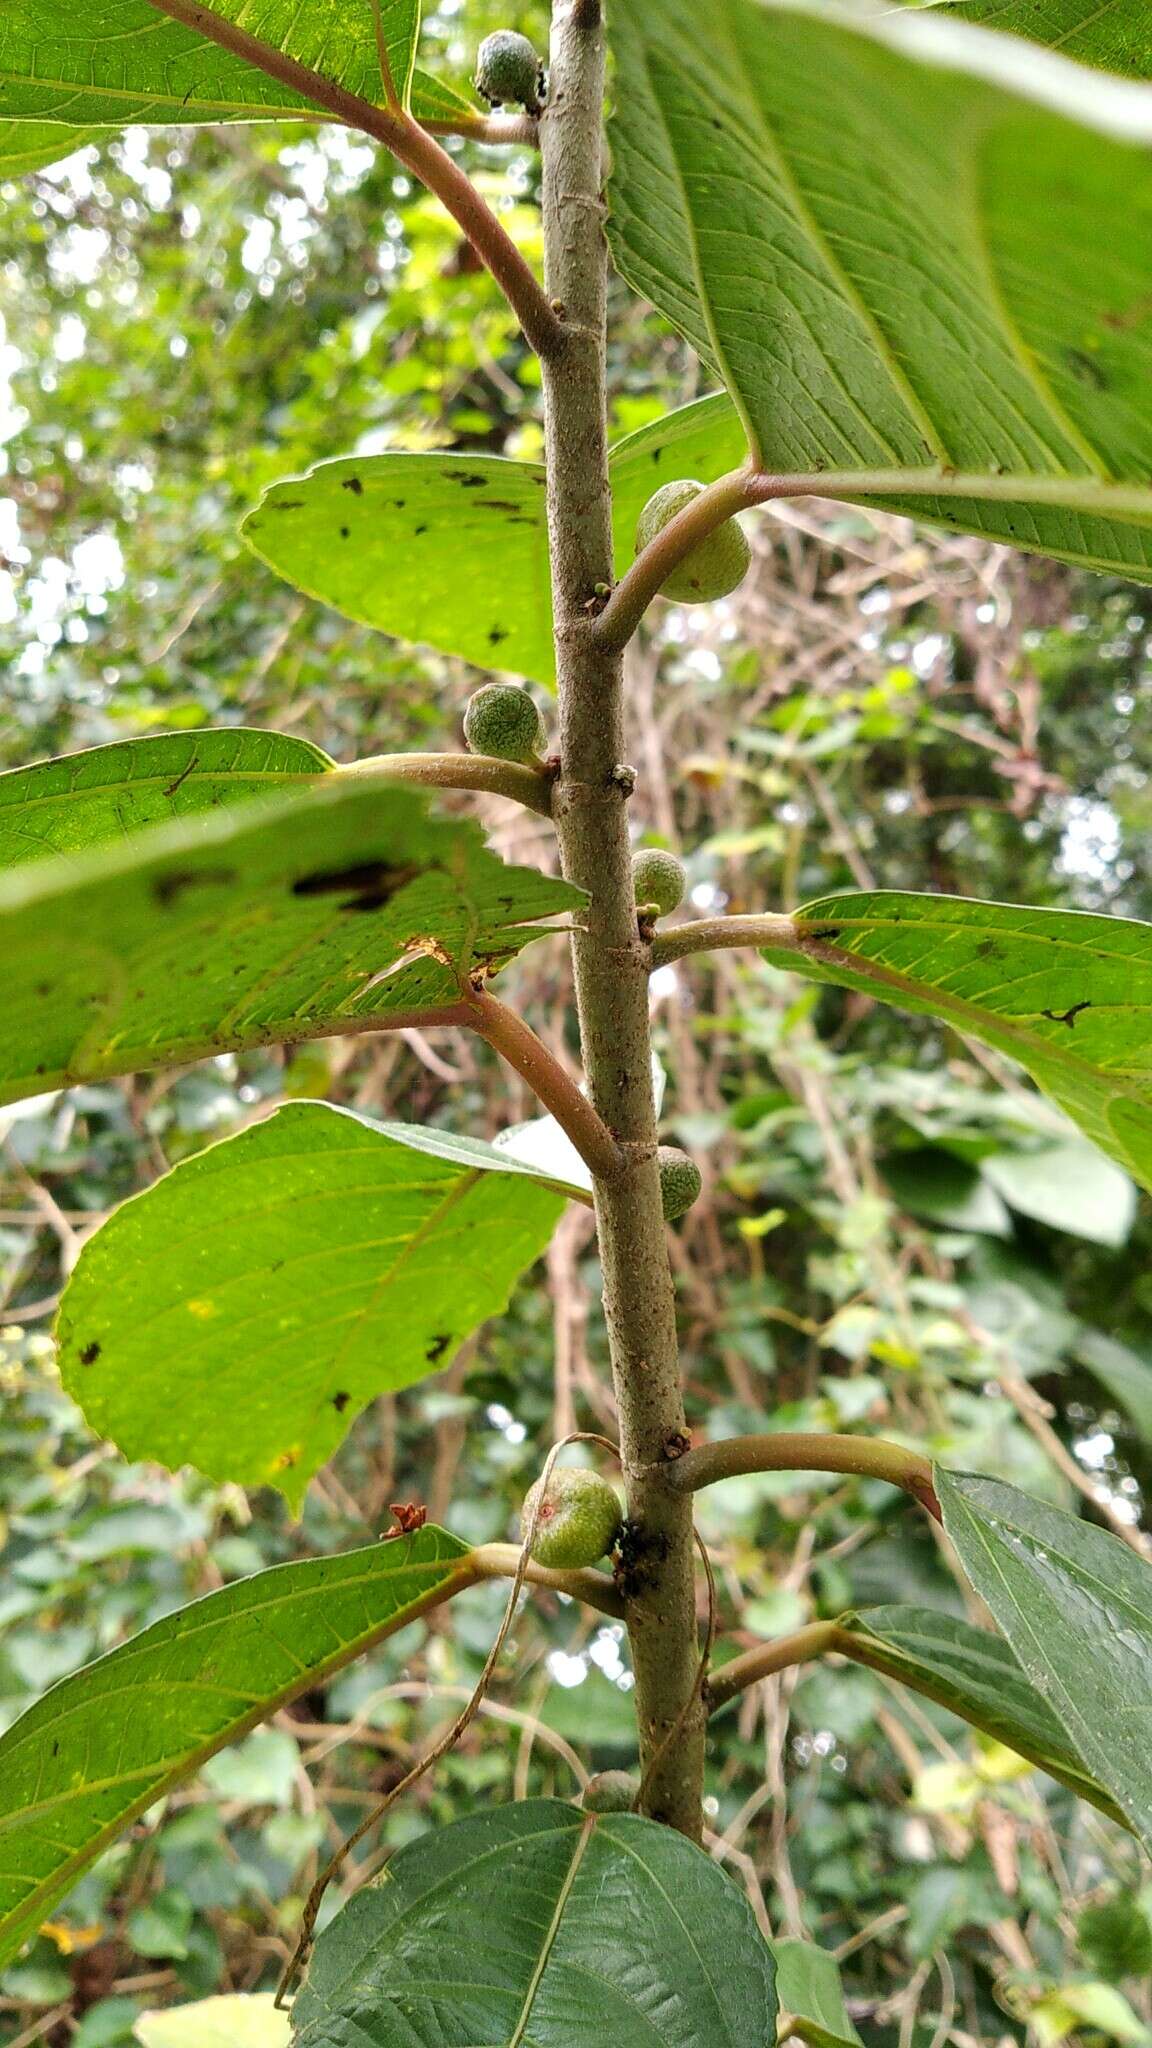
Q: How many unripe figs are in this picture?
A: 7